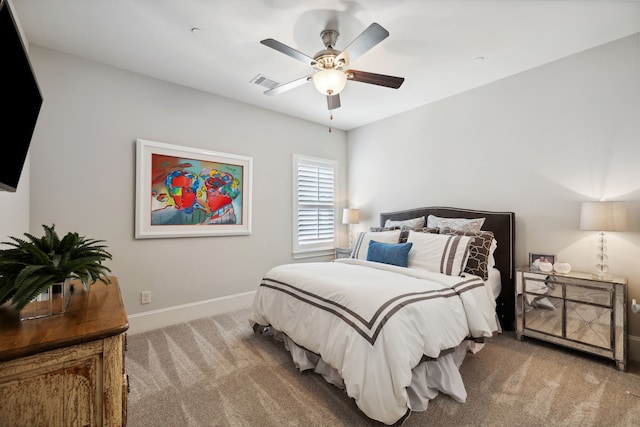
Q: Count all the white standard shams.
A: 2